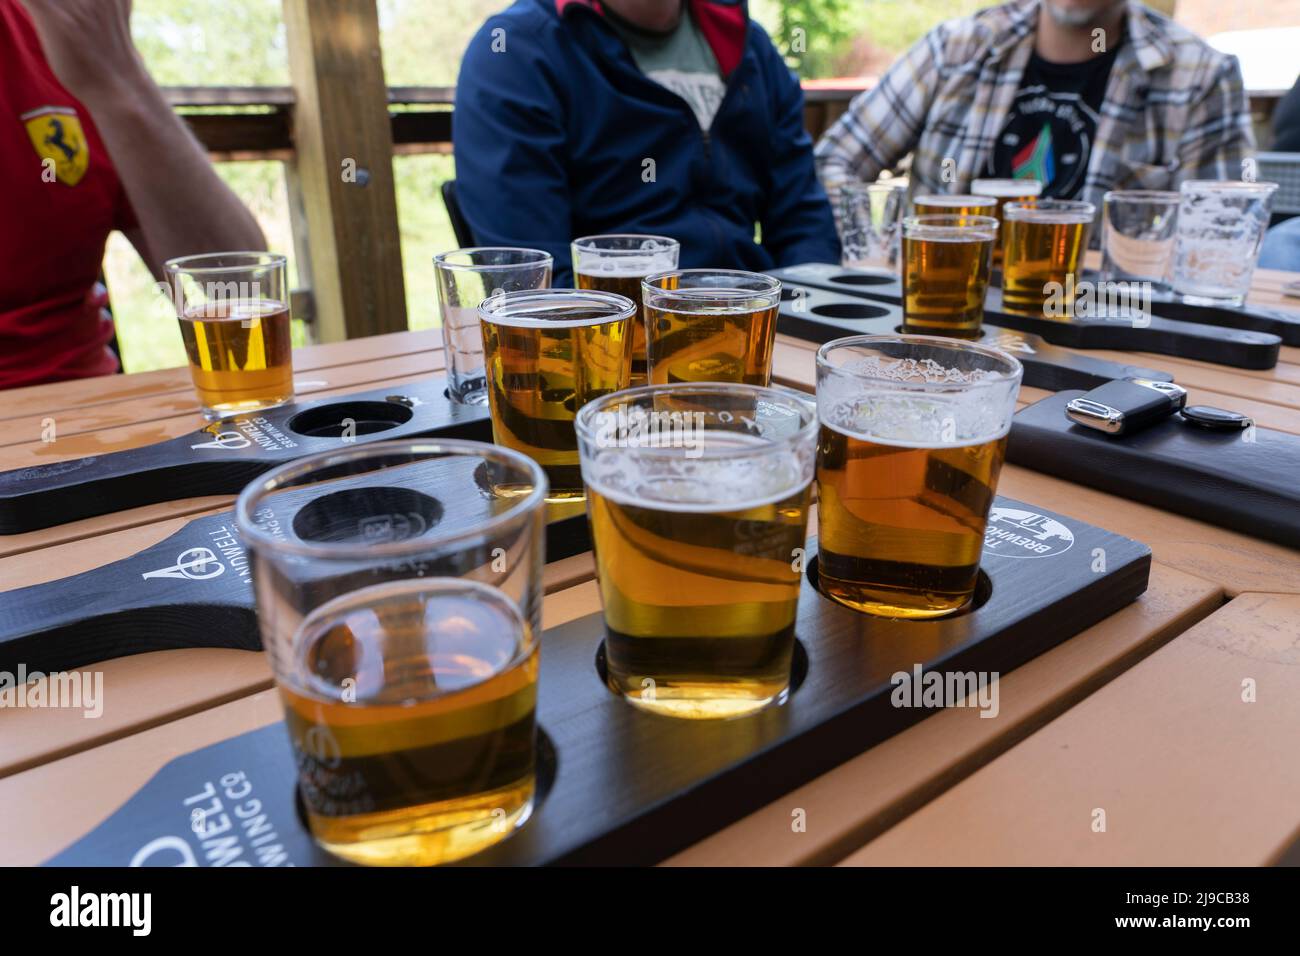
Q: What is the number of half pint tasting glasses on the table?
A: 15